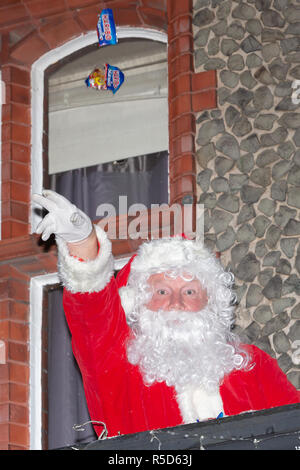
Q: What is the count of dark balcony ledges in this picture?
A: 1